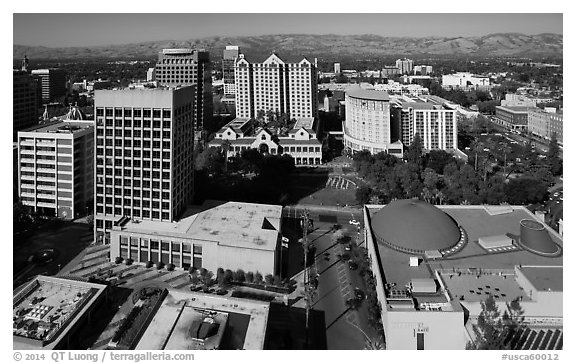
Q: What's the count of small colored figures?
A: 0